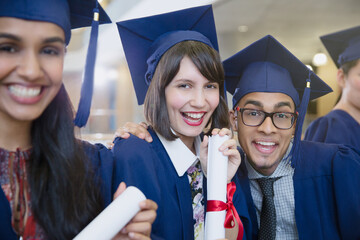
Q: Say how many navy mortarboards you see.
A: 4